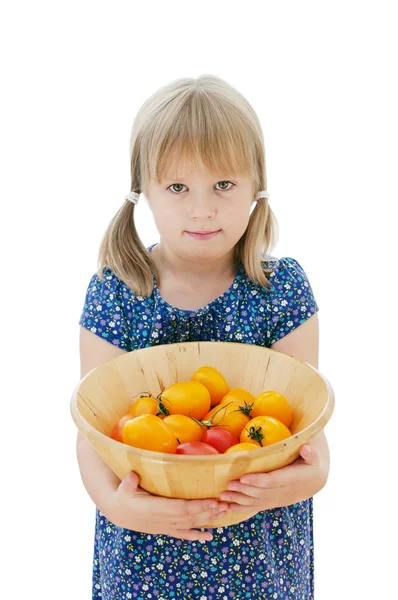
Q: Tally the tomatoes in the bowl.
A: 13